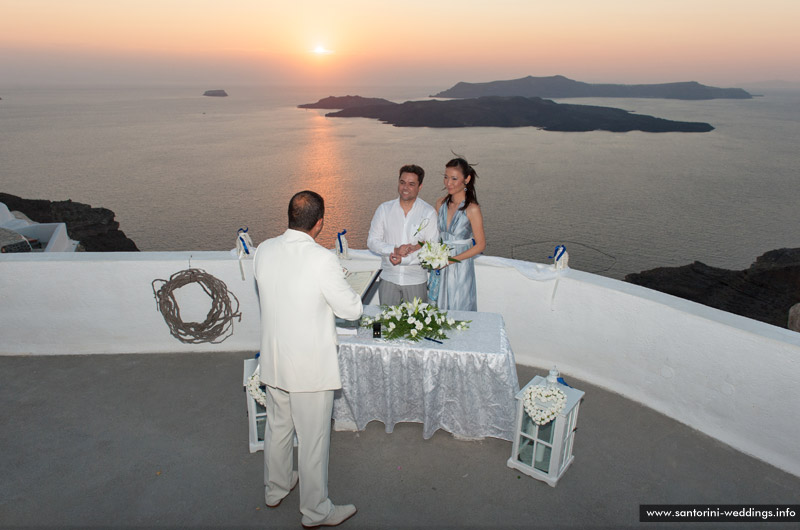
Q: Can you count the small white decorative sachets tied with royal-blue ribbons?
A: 3